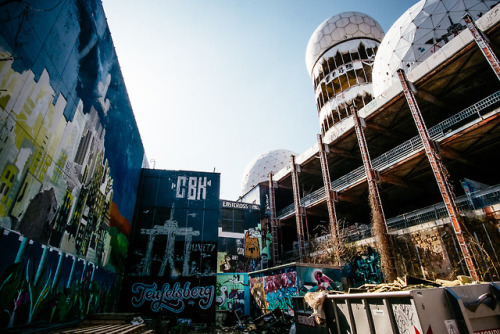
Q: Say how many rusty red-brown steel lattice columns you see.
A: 6